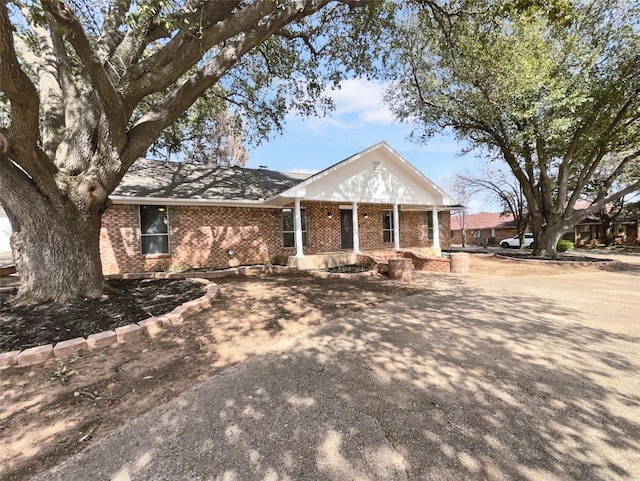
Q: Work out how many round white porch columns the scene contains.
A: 4